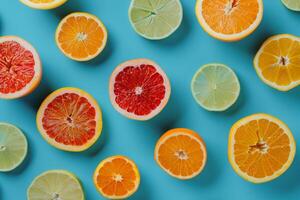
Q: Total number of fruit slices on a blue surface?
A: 15